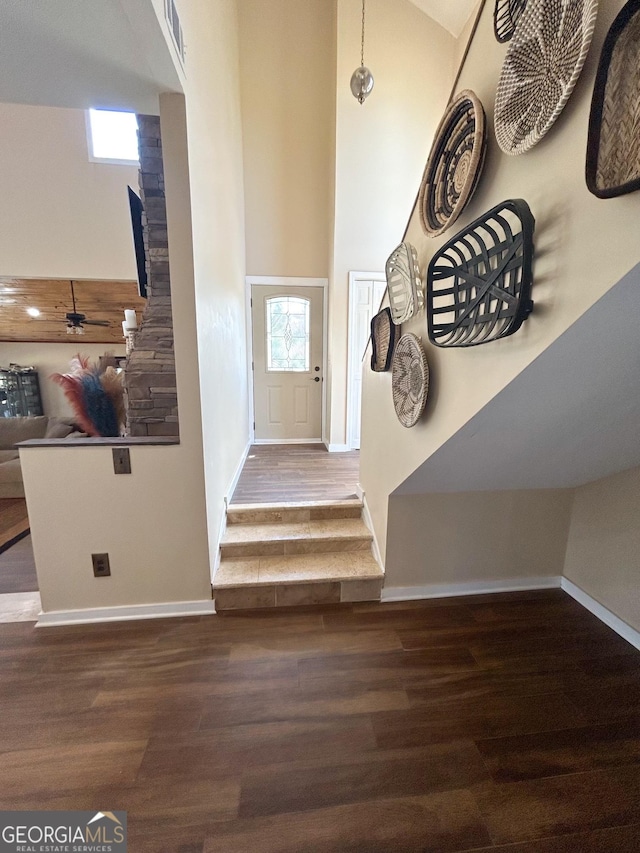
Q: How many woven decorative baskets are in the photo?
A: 8